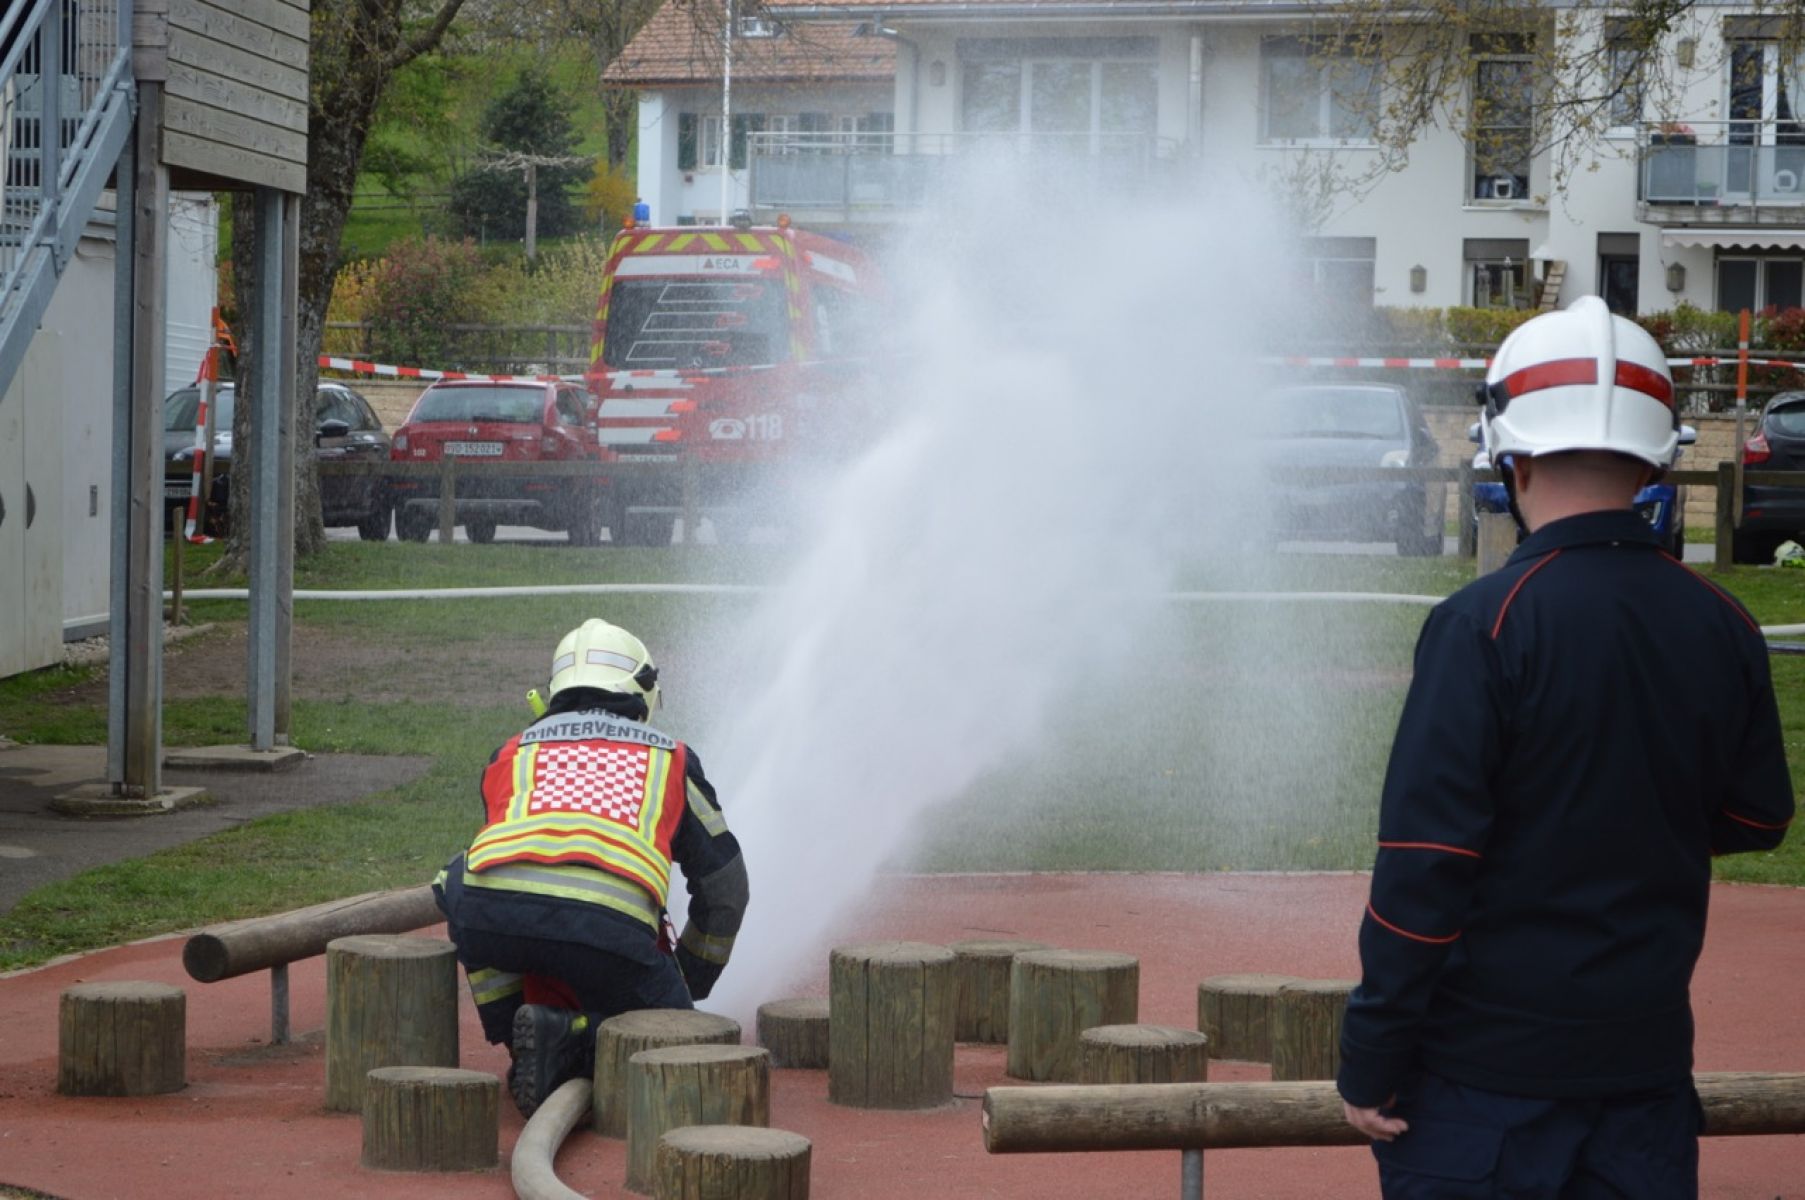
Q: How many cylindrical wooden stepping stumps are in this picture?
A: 13